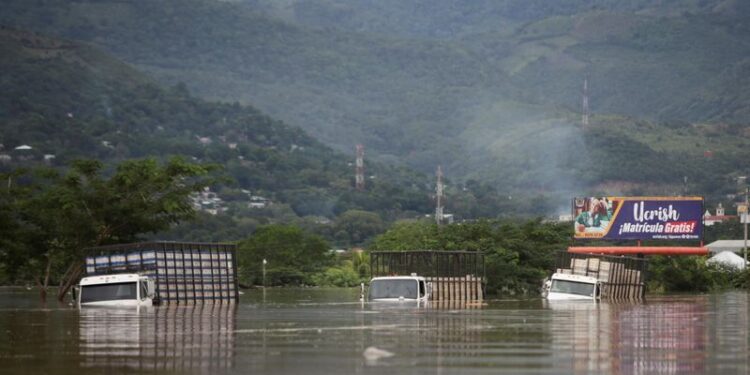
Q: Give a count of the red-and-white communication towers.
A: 3